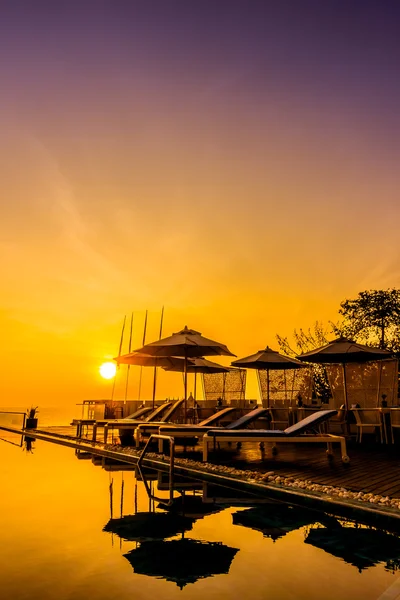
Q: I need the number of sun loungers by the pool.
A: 6